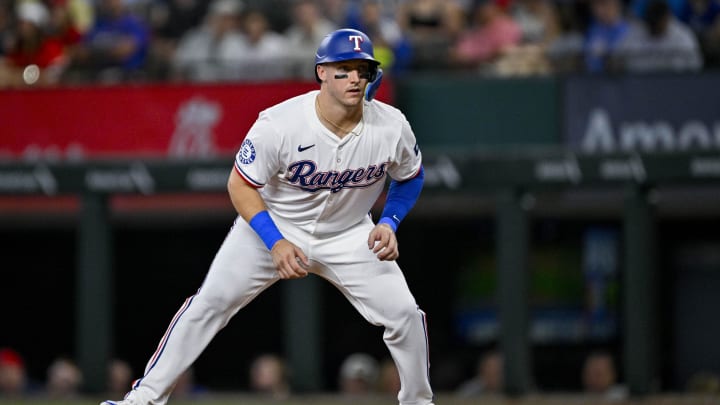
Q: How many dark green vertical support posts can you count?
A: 4